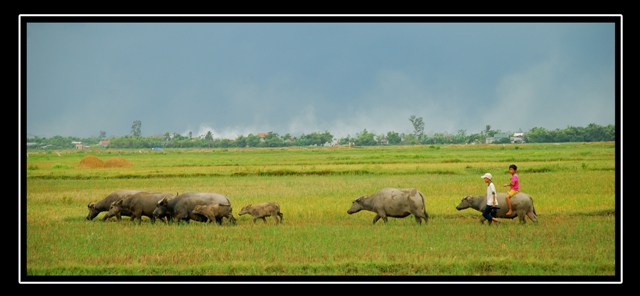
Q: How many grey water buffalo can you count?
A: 7